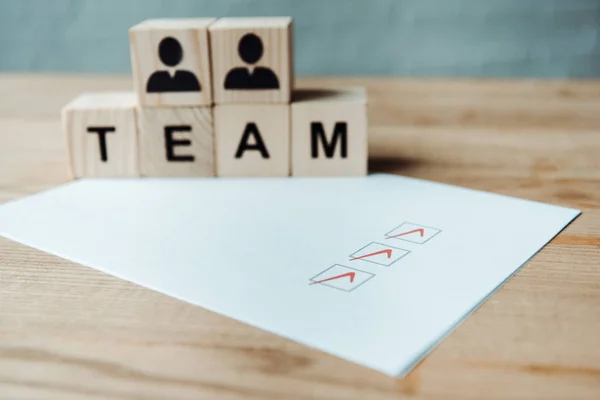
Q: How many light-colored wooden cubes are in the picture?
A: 6